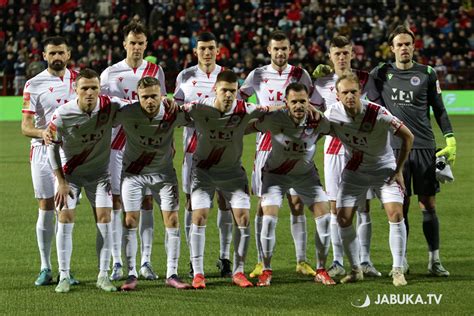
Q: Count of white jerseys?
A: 10